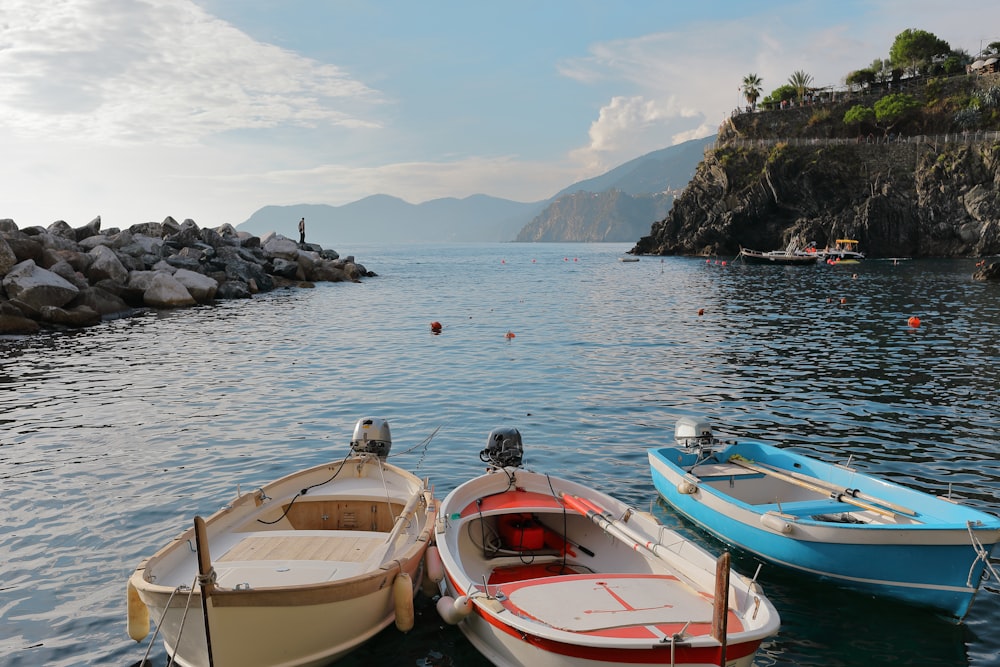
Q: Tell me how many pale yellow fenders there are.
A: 2